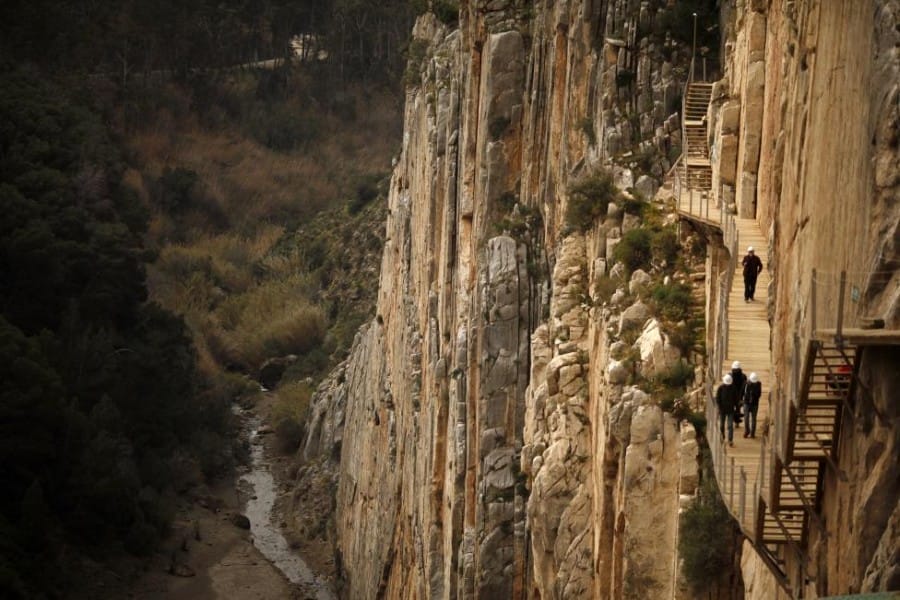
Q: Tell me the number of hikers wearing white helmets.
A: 4